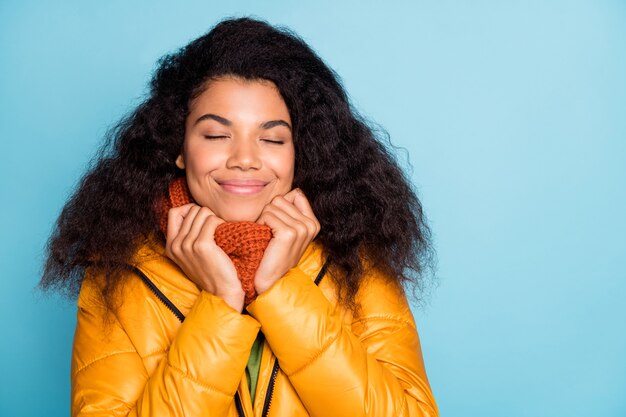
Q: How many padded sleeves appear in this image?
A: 2